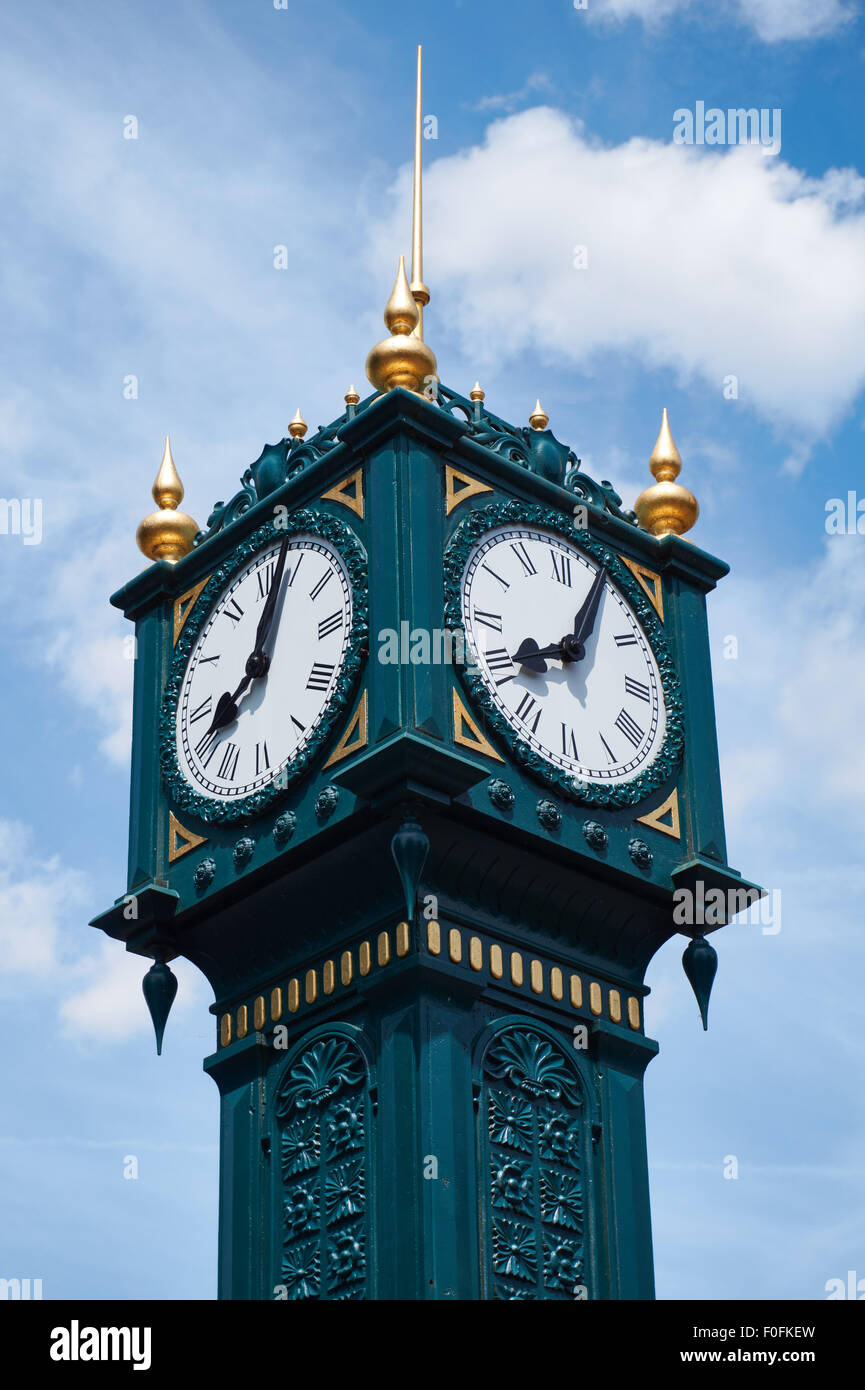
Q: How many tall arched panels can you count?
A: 2